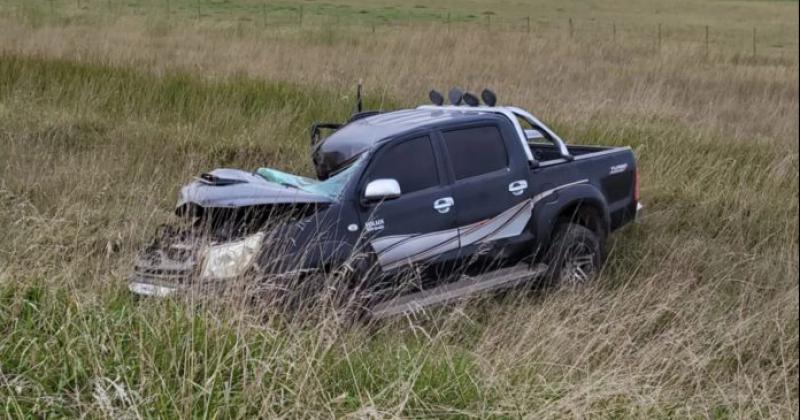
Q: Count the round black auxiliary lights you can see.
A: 4